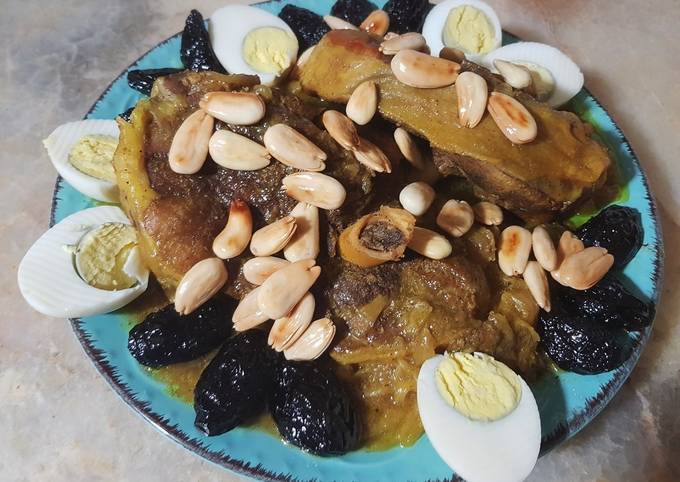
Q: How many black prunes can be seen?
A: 11